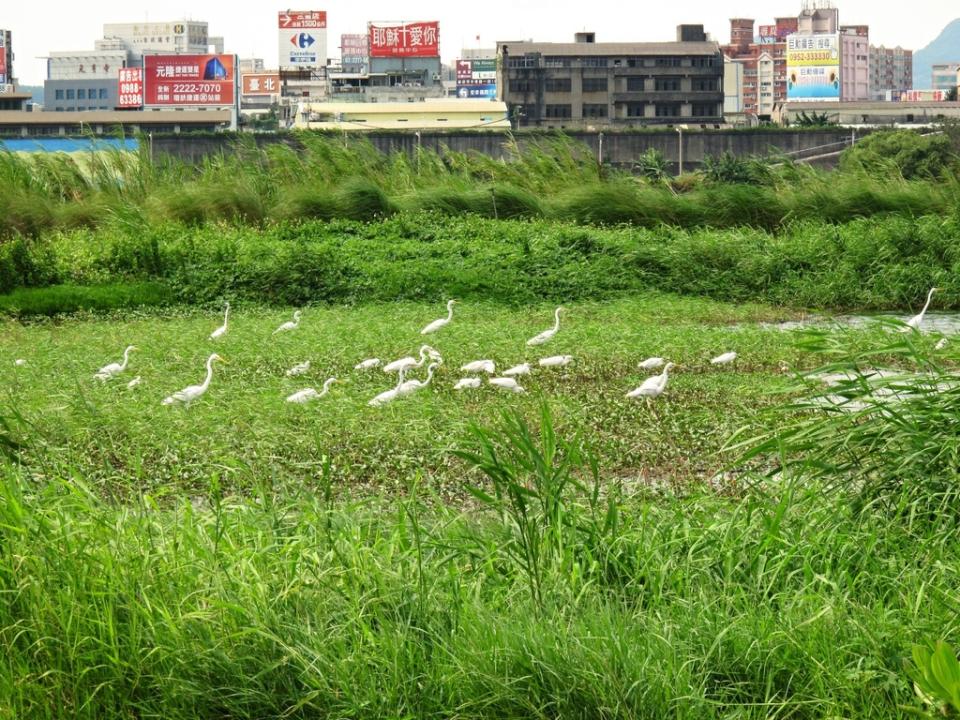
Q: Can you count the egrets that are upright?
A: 12